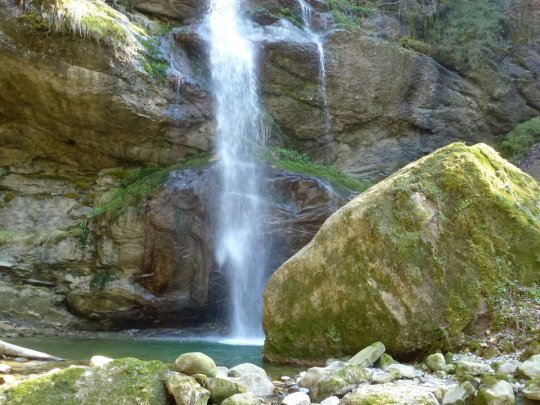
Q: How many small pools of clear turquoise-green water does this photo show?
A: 1